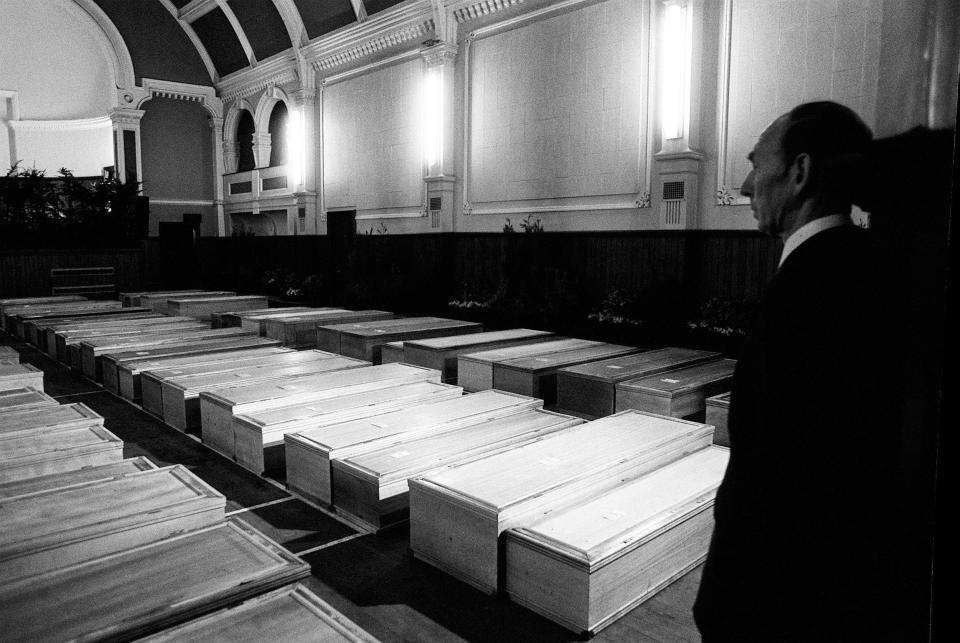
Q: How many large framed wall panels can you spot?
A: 3